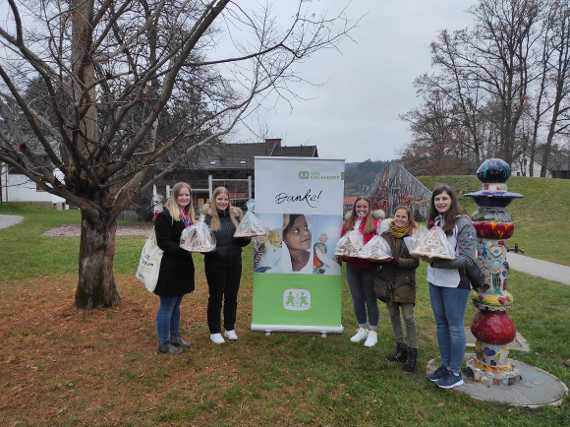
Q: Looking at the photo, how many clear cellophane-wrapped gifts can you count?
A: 5